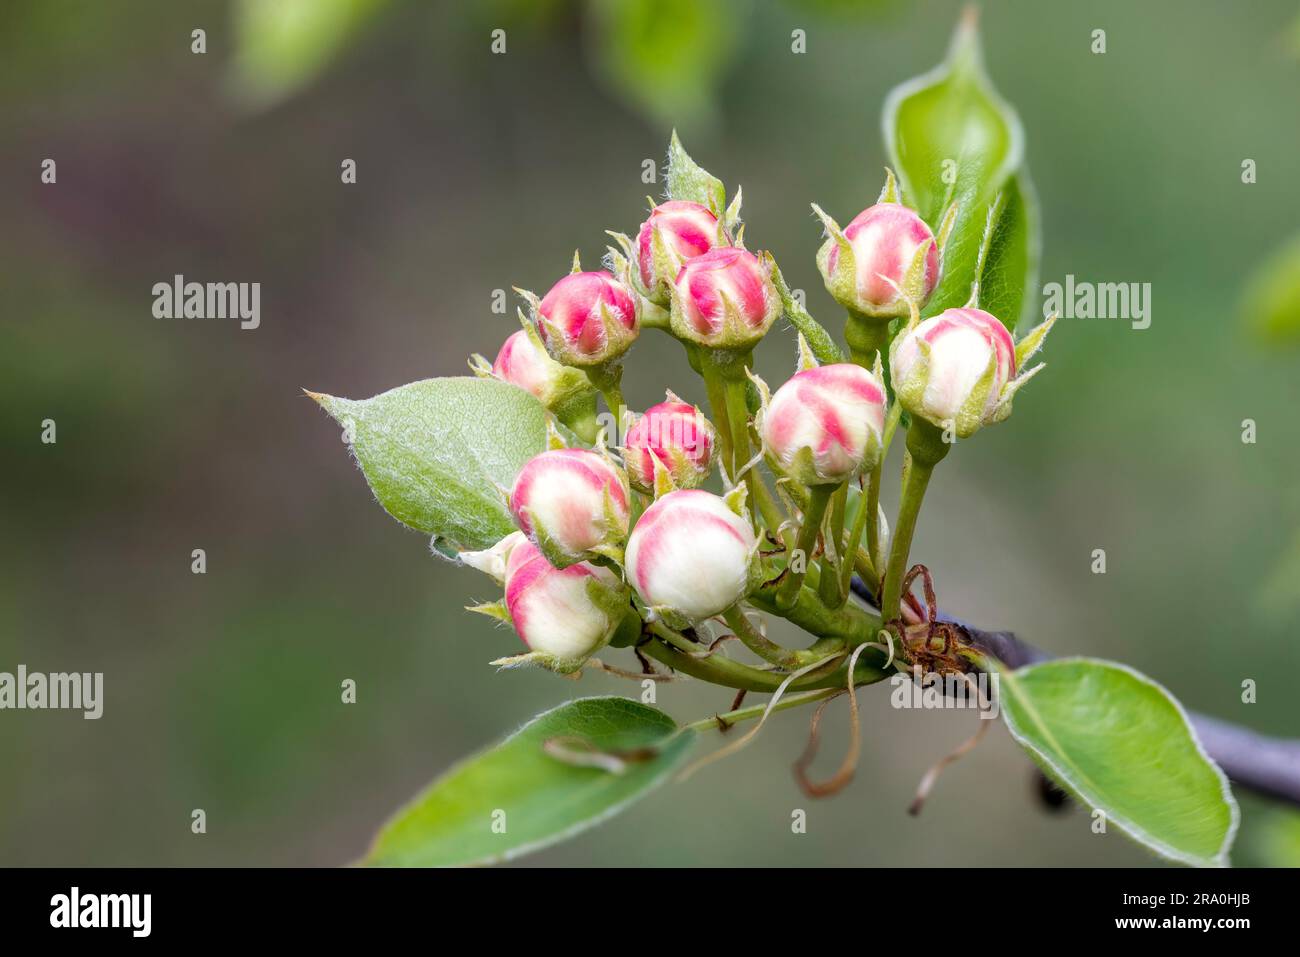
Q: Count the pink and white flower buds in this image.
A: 11